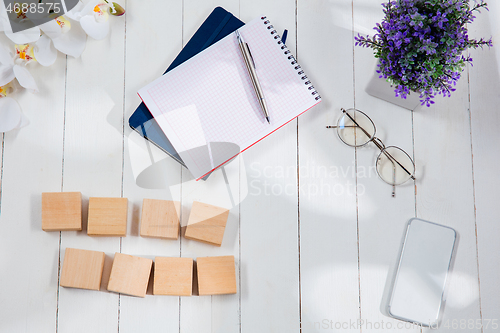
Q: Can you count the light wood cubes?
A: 8